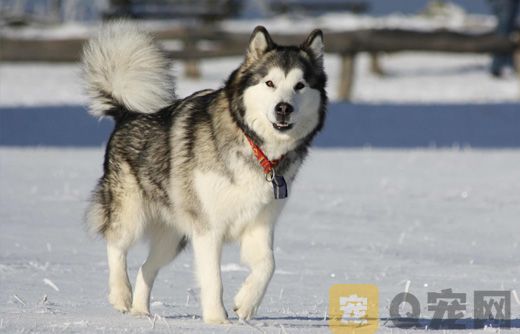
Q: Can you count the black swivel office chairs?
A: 0